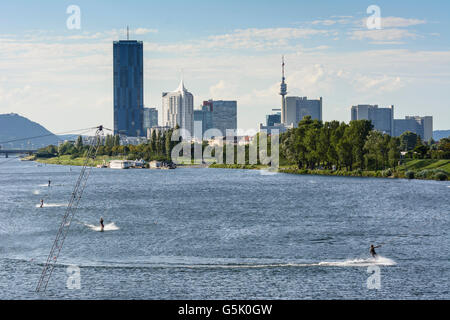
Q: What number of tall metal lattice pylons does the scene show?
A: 1